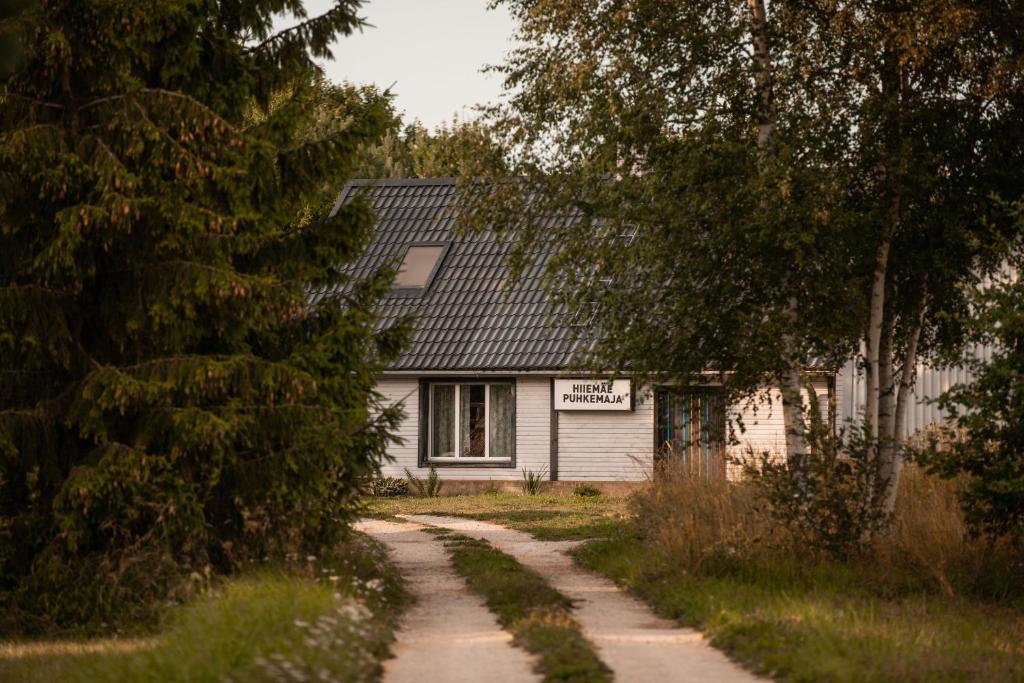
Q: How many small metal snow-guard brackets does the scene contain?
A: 0